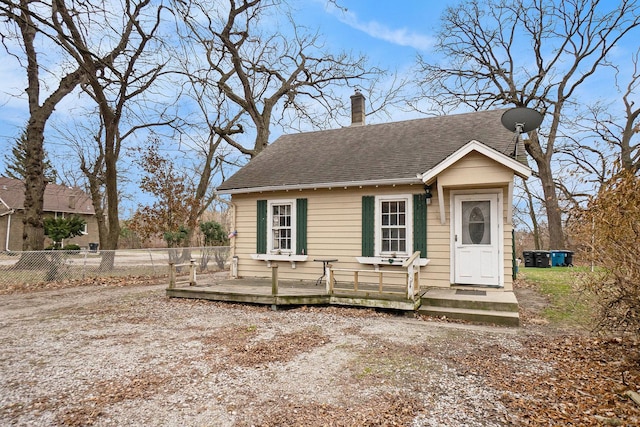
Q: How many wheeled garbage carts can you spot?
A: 4